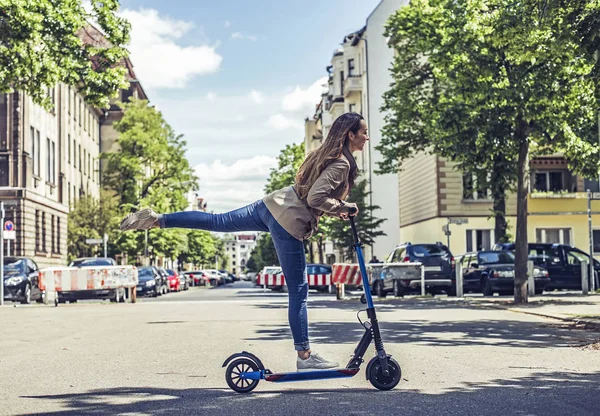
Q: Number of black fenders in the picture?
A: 2